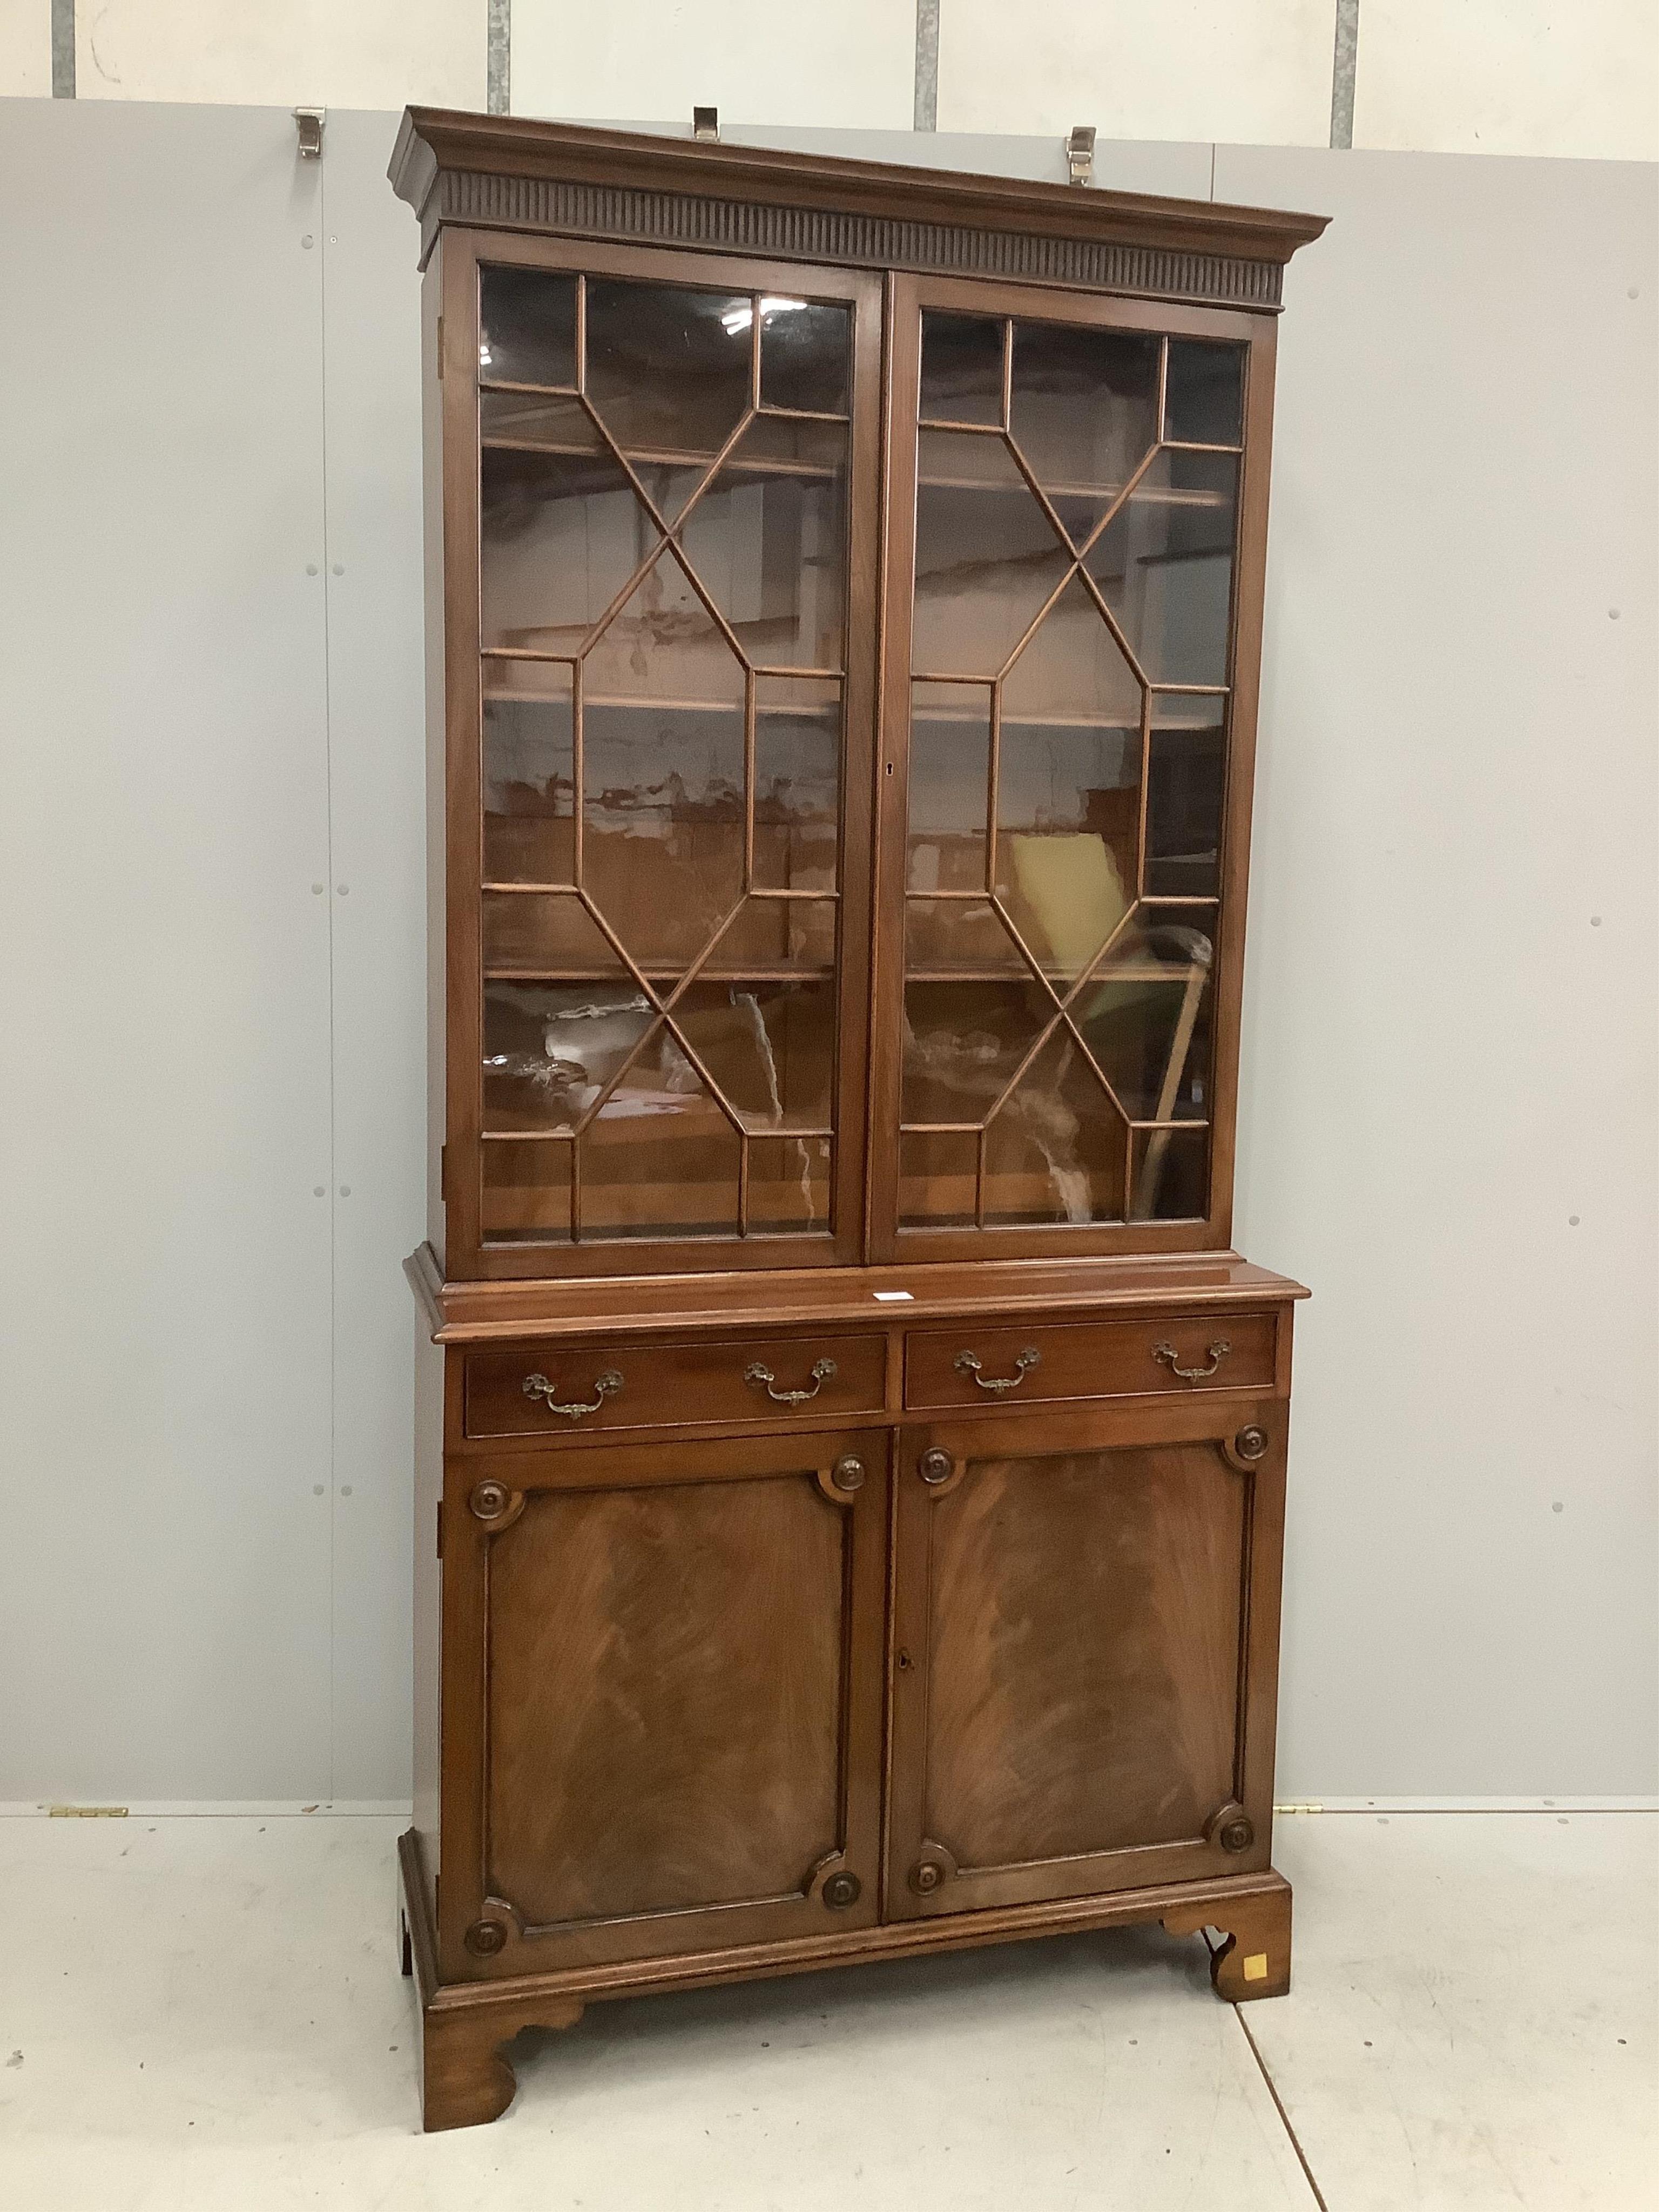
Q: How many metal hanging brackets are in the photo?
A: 3